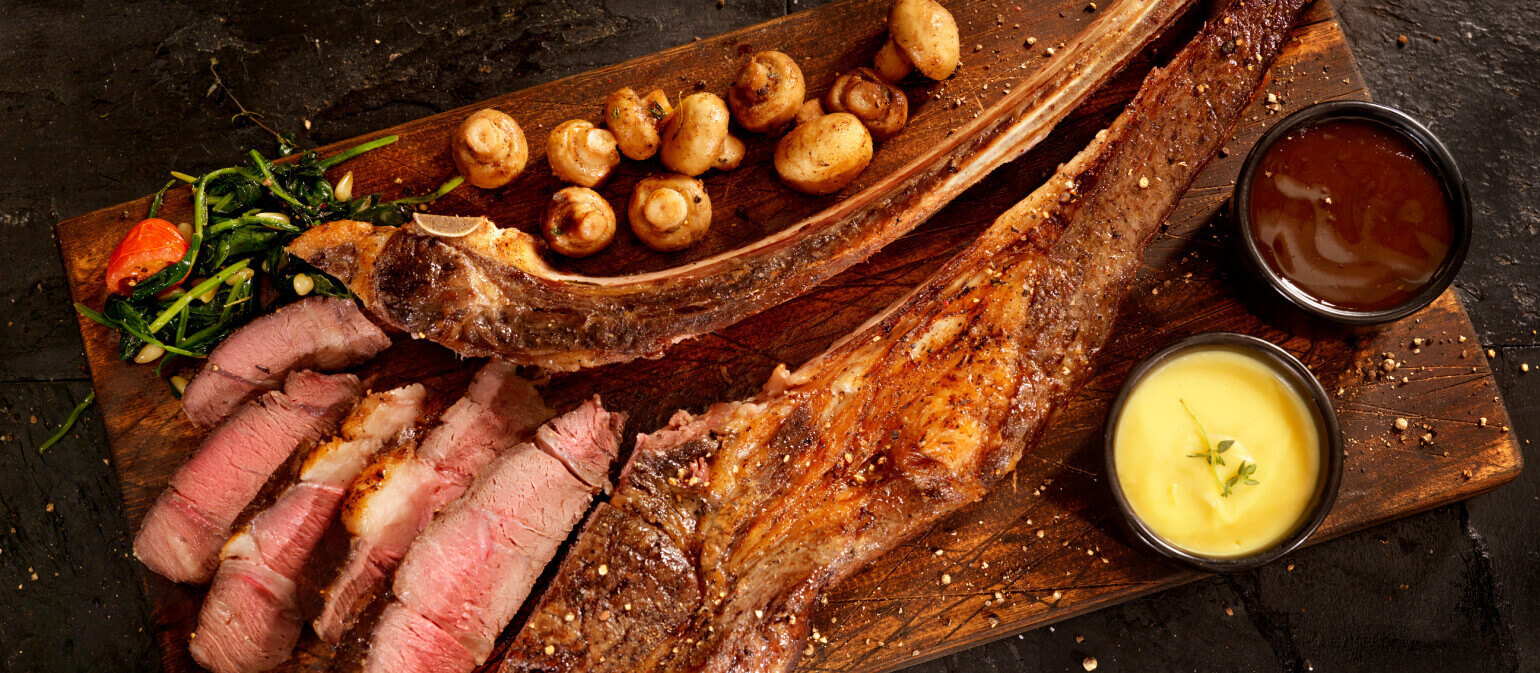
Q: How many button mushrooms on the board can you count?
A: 10